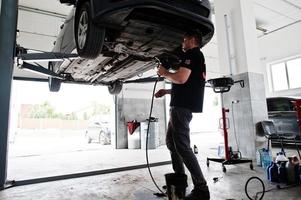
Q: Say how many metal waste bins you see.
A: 2